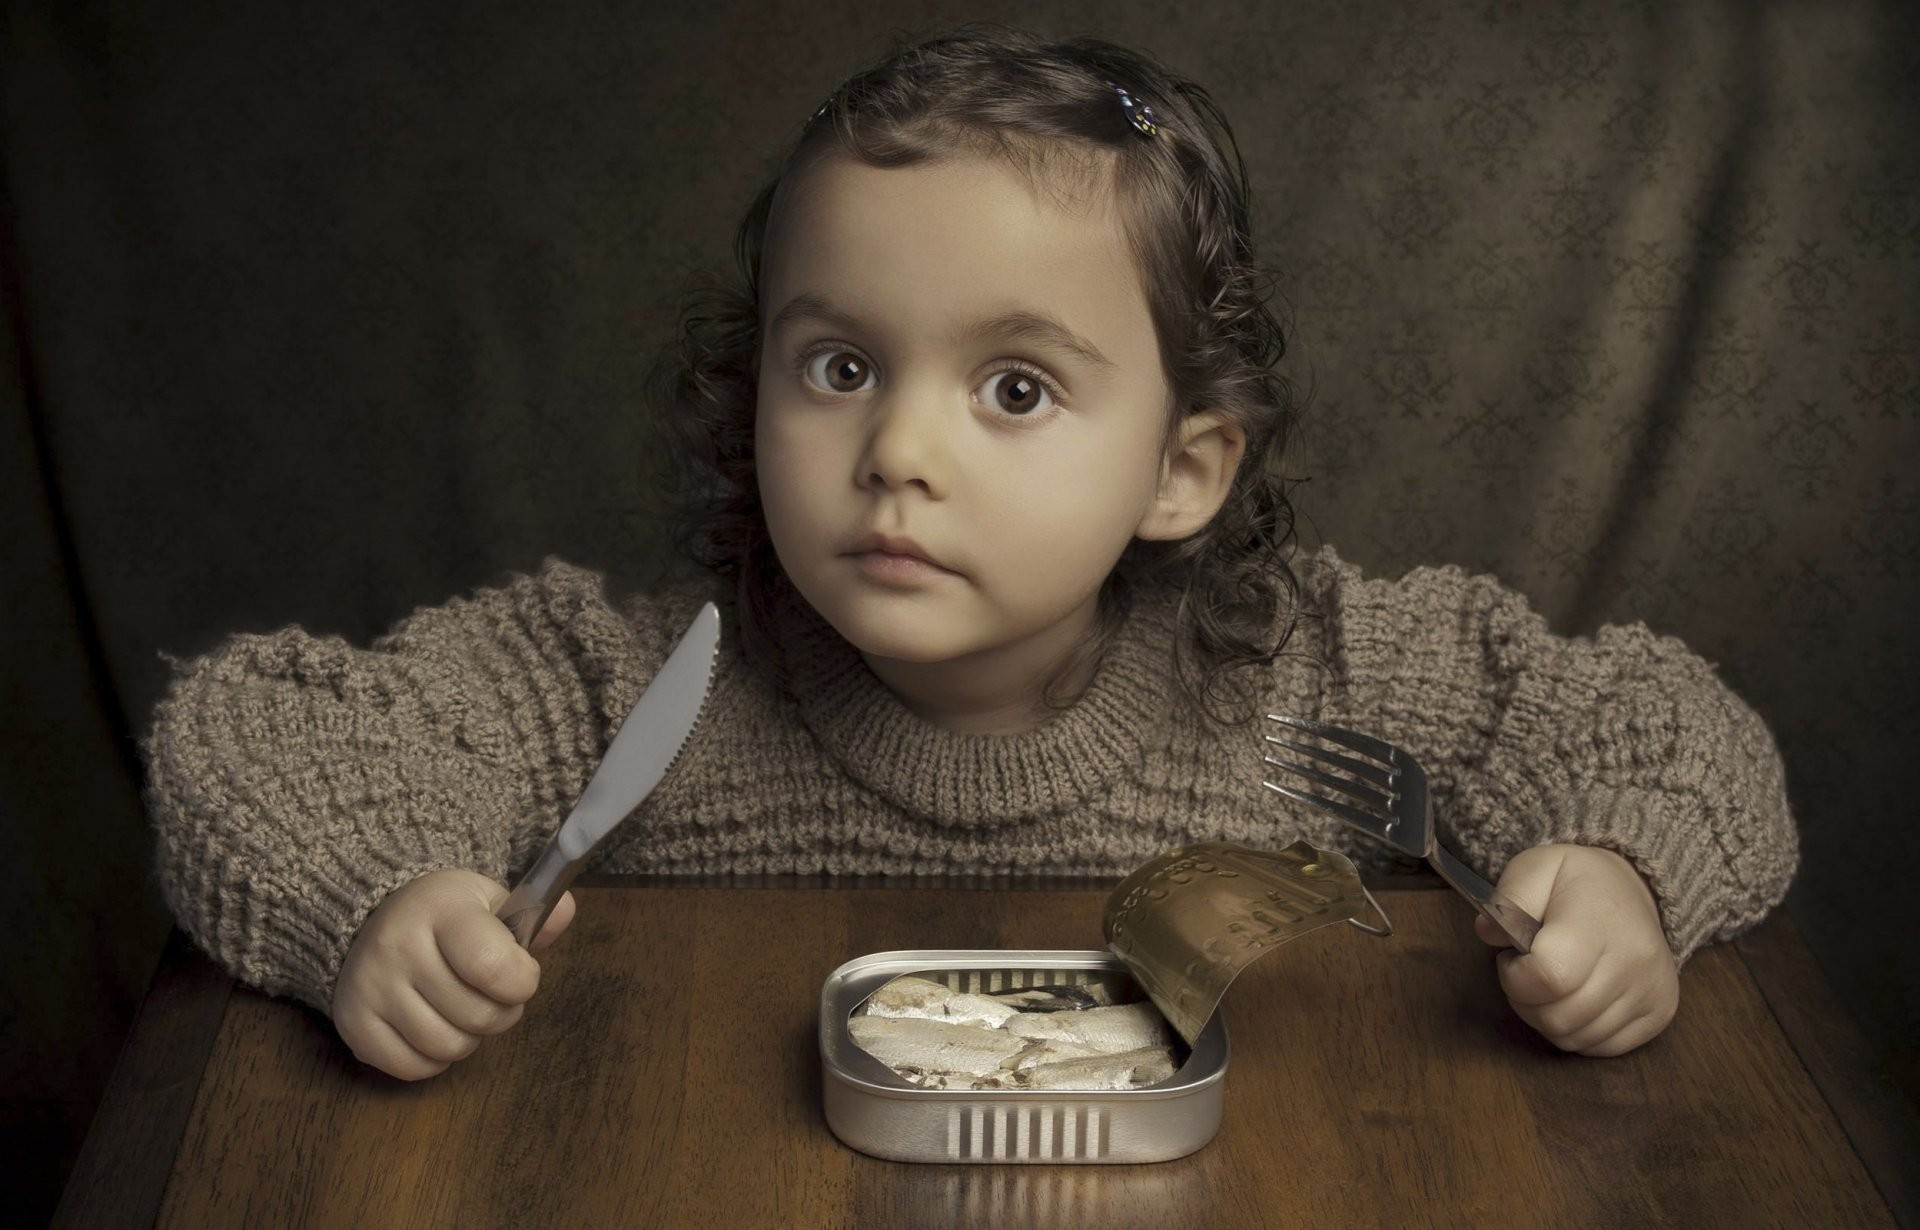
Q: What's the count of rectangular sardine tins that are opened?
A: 1